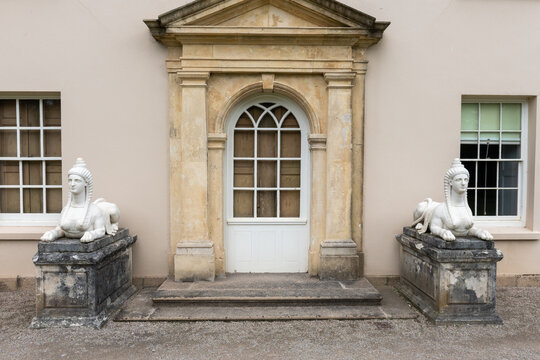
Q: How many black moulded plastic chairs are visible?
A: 0